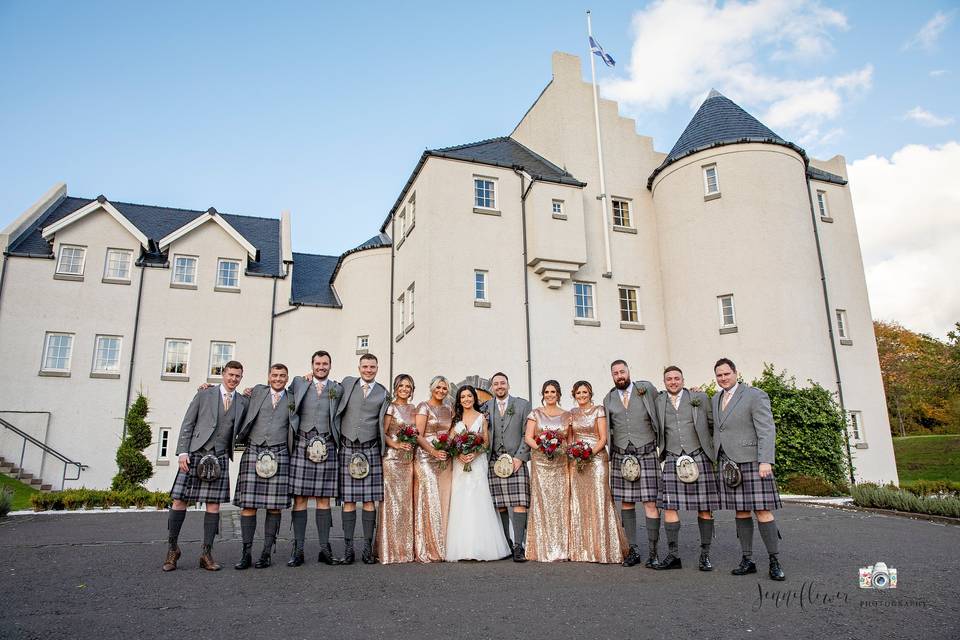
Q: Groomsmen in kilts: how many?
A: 7